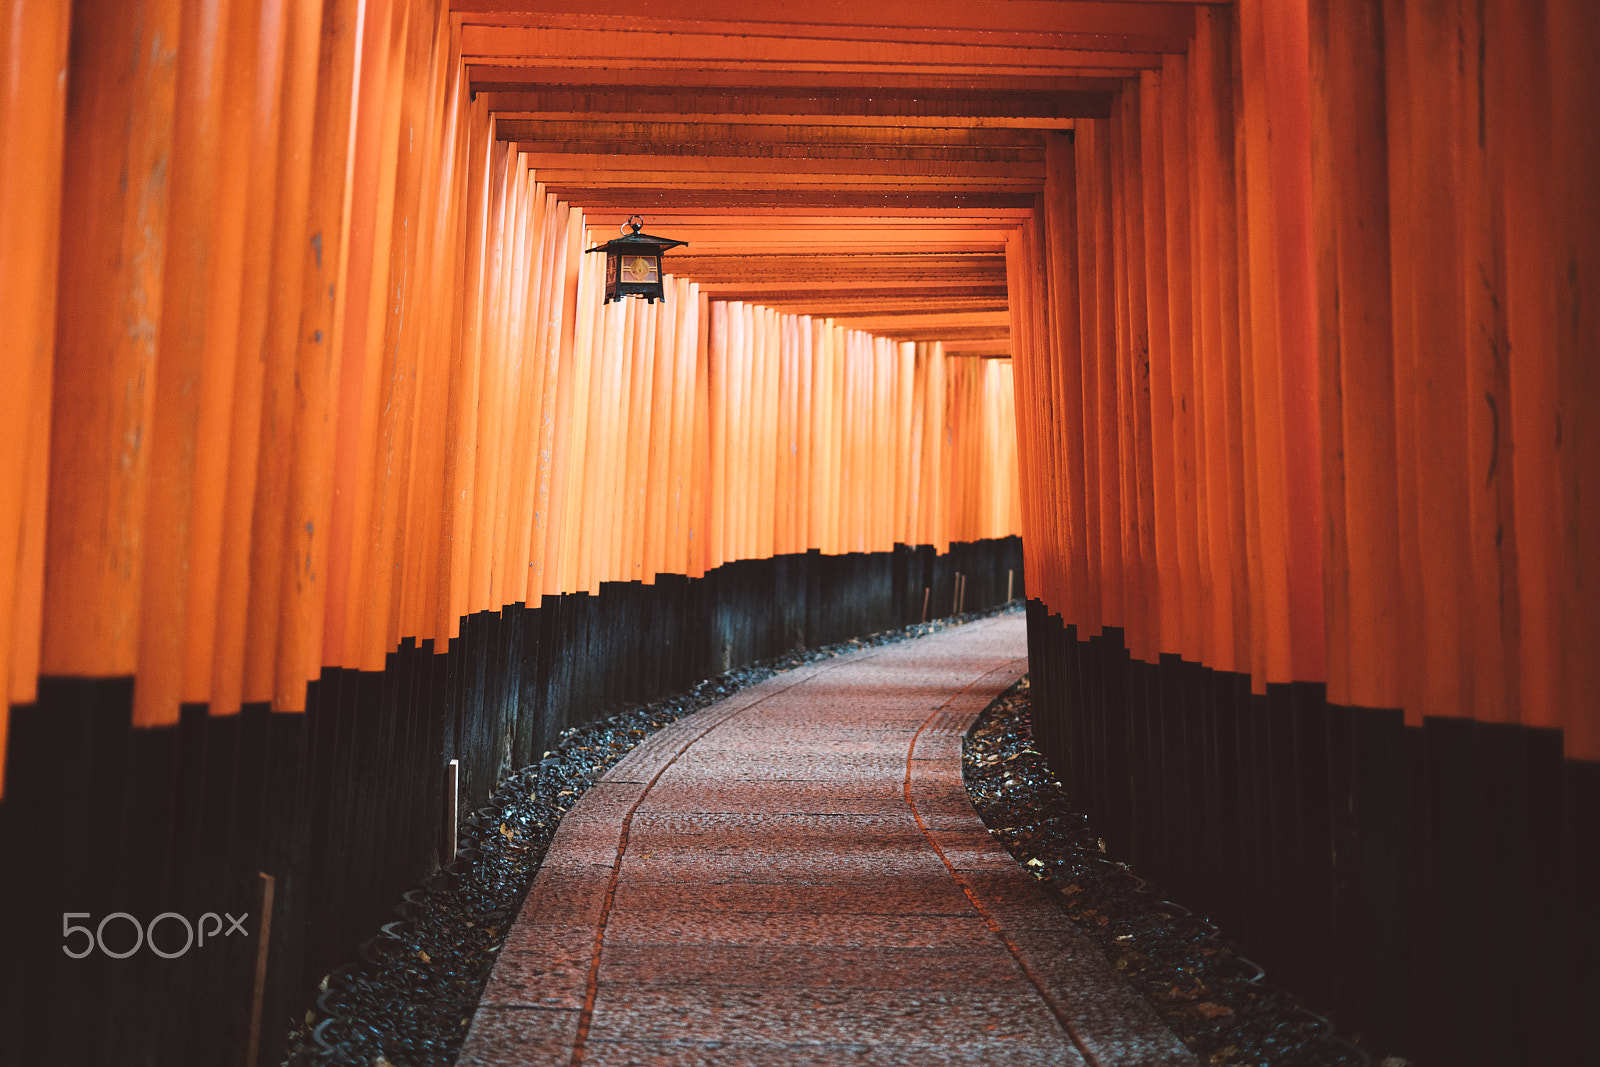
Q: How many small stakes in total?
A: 6